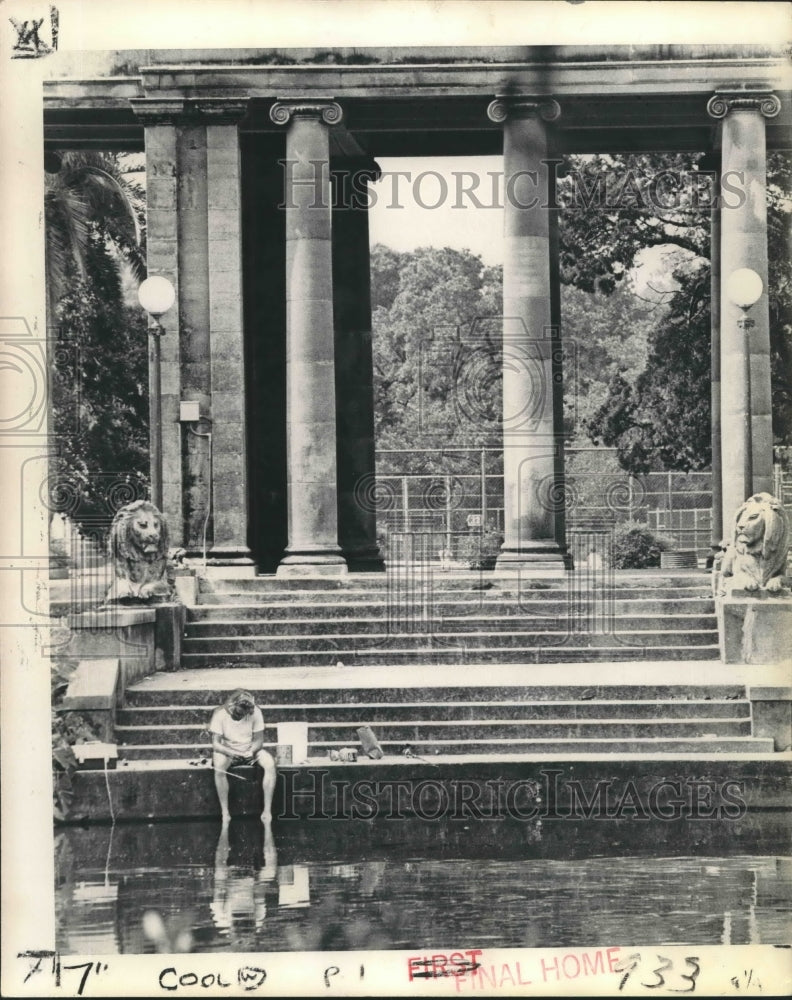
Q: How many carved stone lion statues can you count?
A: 2